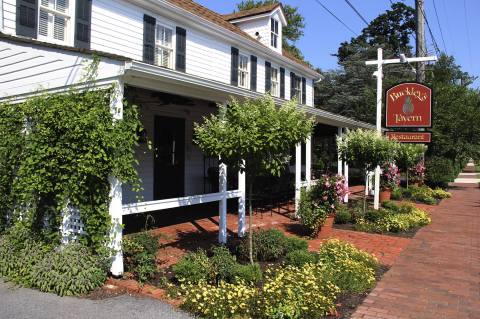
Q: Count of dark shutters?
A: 10